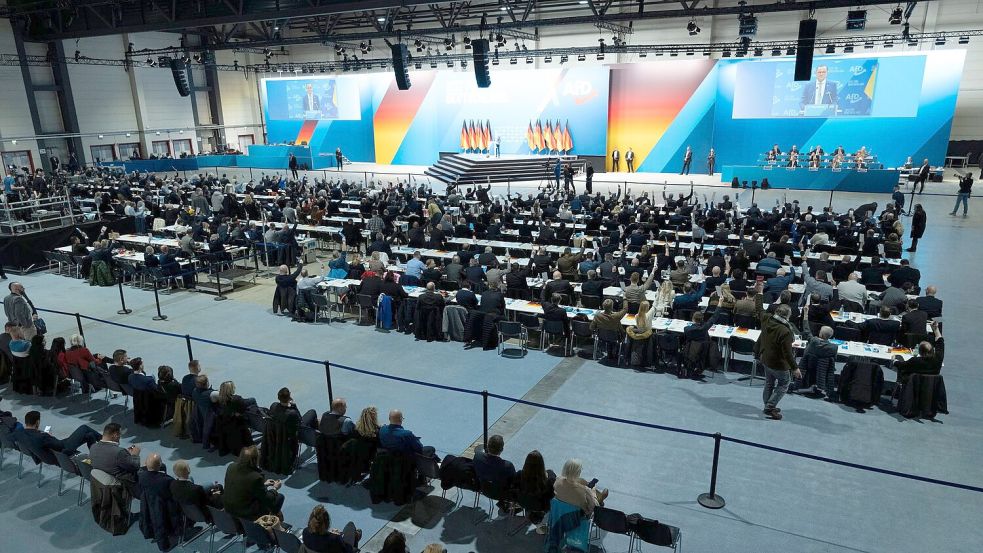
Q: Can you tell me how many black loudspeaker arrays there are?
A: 4